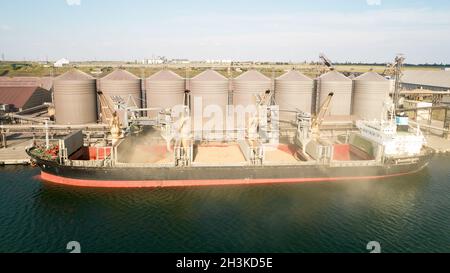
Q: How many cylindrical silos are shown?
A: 8